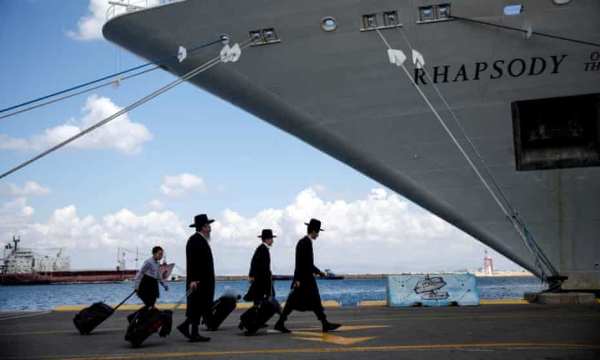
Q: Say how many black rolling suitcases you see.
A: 4